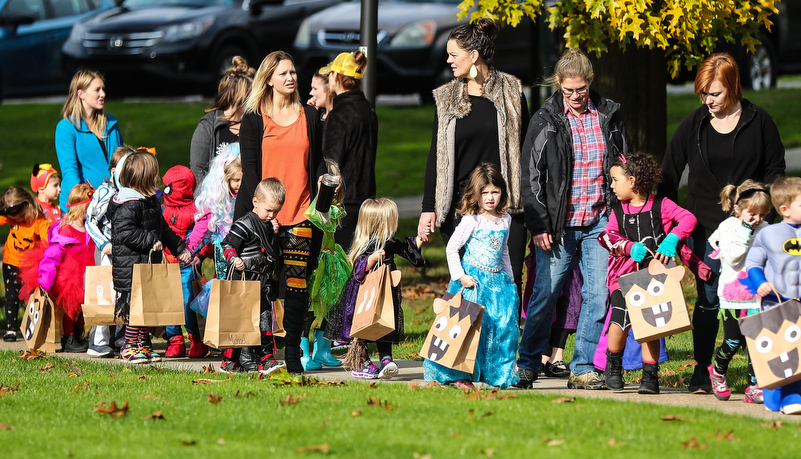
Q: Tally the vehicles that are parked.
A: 4